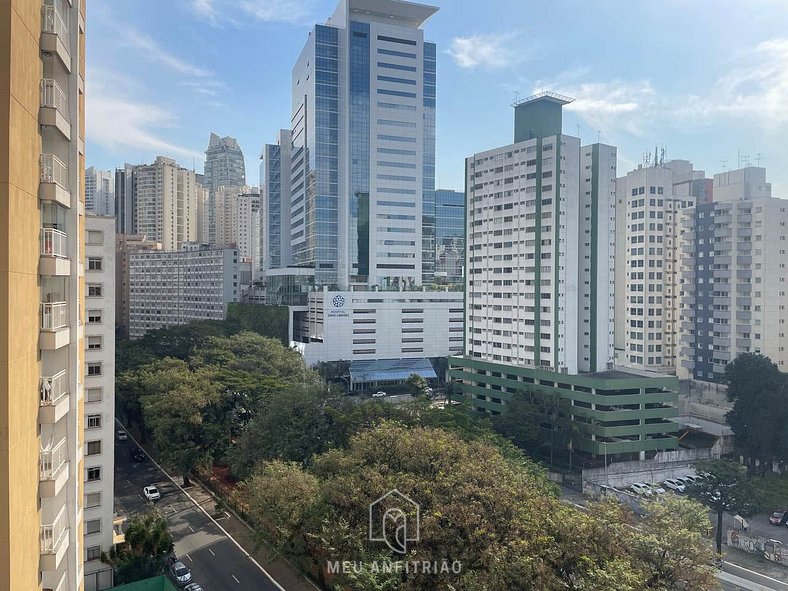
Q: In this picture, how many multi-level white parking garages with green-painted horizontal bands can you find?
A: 1